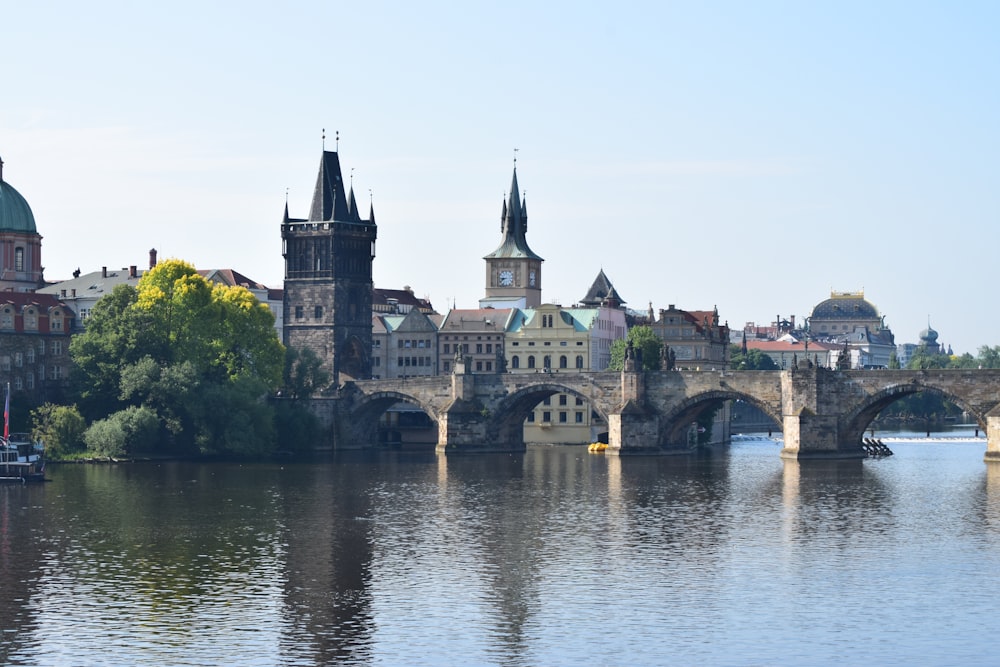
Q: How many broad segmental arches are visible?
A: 4